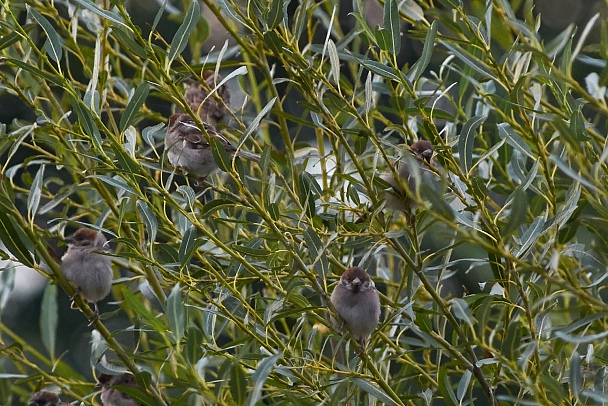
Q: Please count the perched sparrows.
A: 7